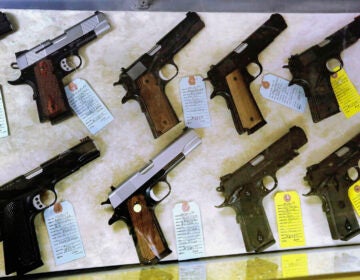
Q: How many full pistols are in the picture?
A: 5